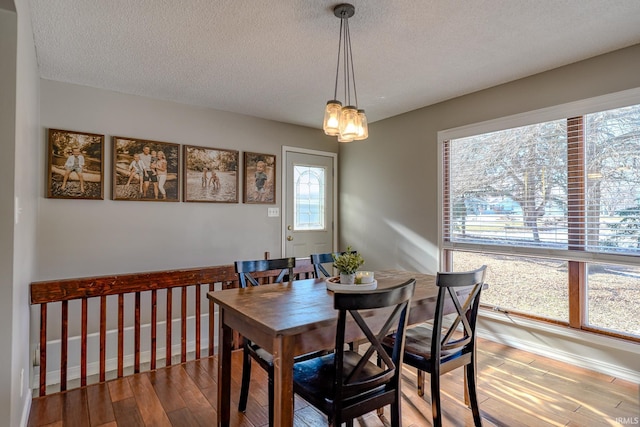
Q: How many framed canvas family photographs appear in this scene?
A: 4